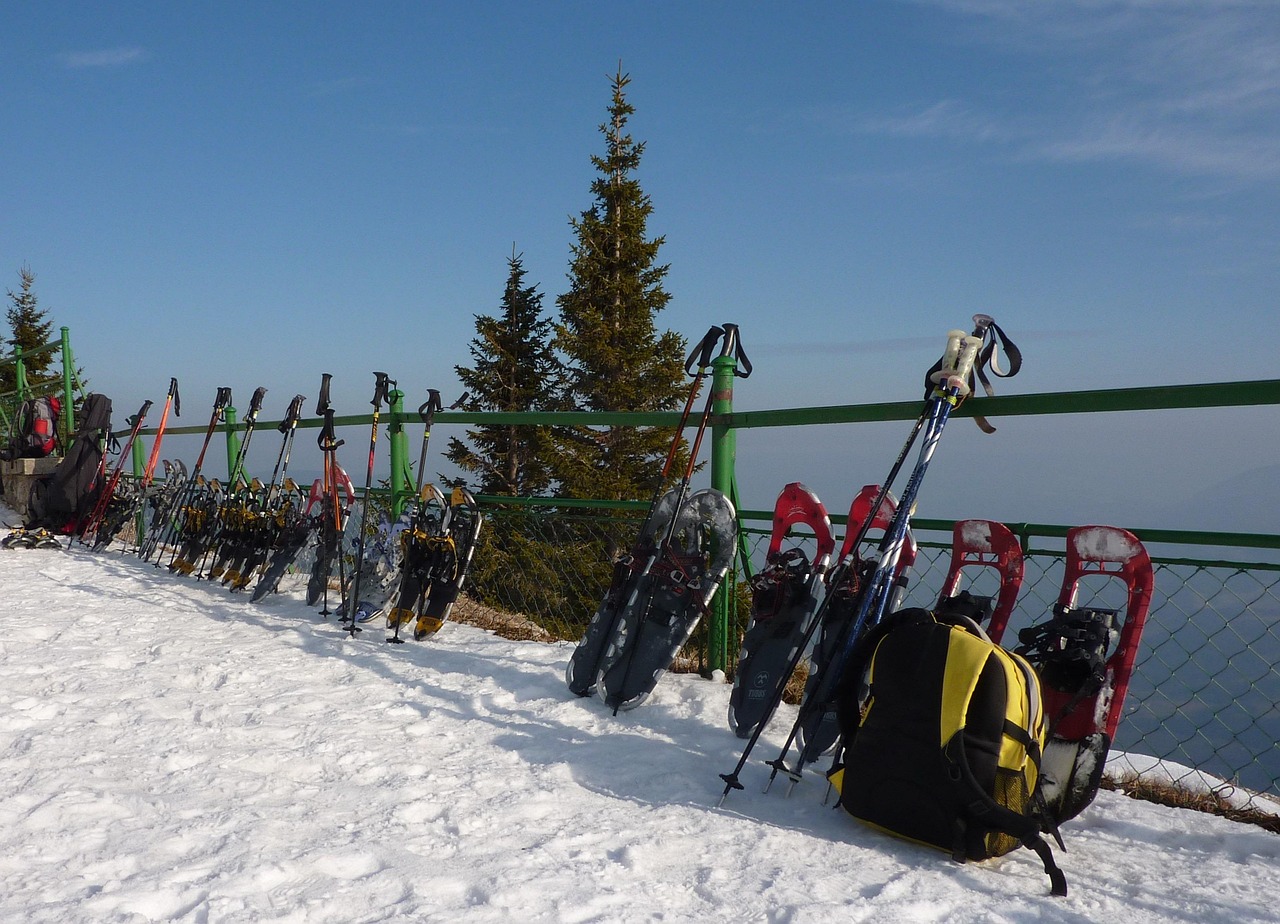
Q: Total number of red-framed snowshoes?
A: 6